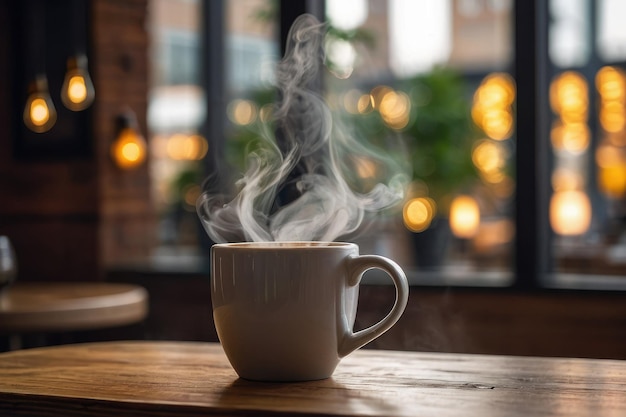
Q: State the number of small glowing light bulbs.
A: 3